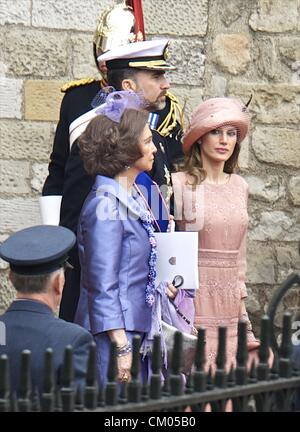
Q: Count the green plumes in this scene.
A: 0